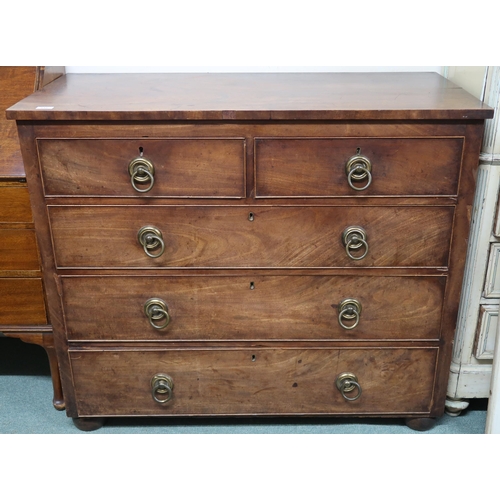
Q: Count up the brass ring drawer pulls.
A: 8